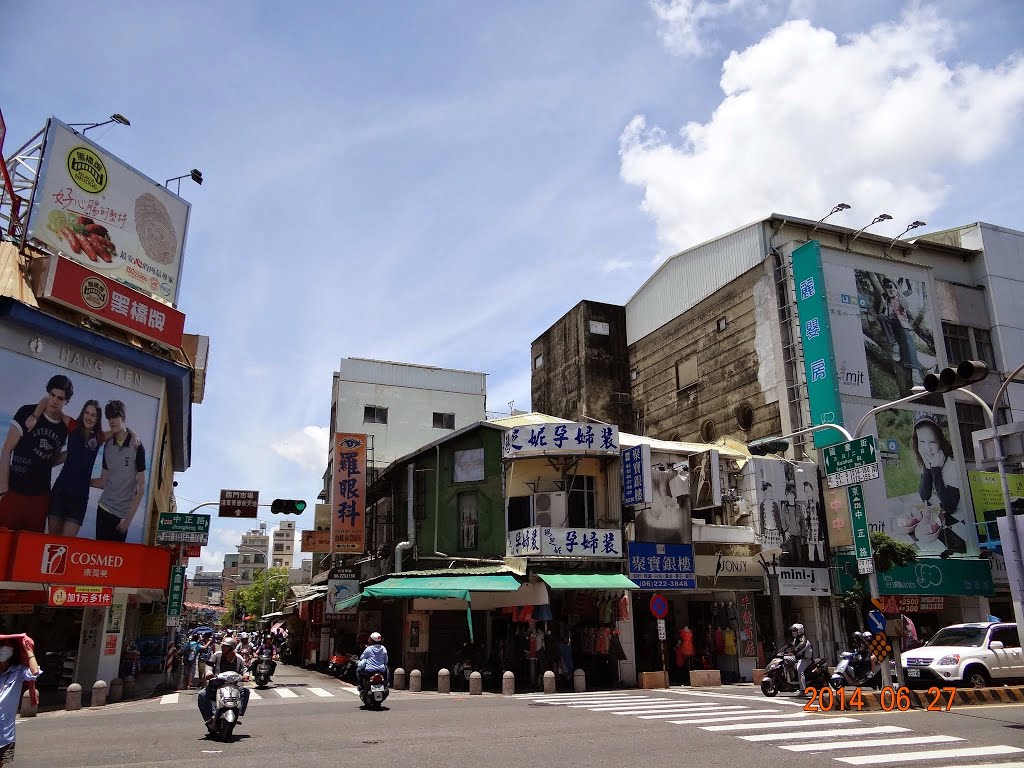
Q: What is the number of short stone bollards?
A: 12